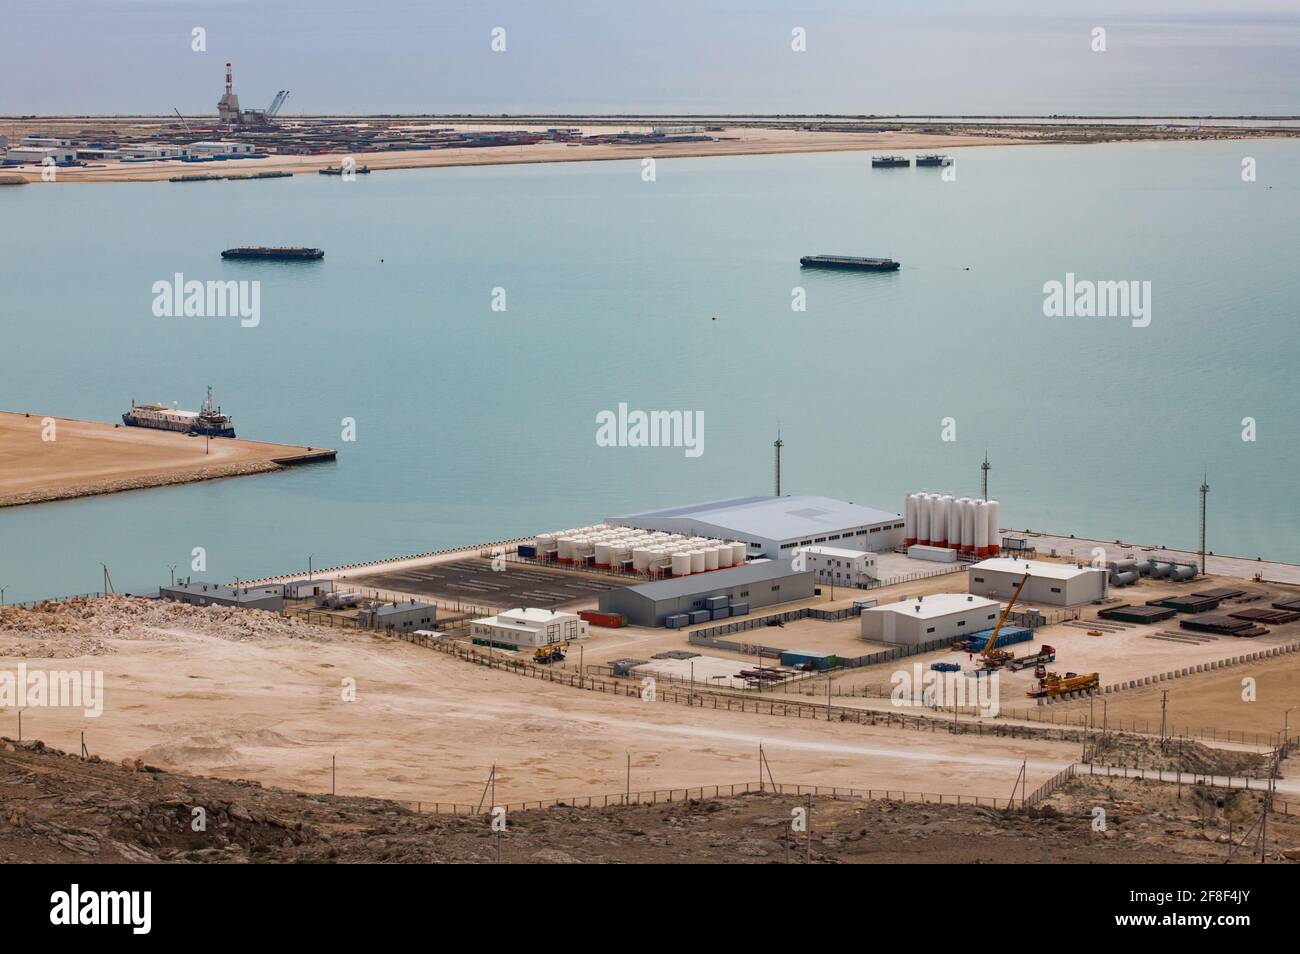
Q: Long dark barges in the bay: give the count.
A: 2